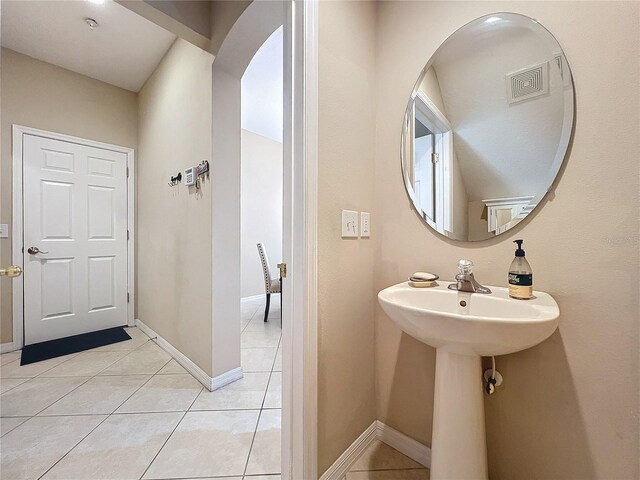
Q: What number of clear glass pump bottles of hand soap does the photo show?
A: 1